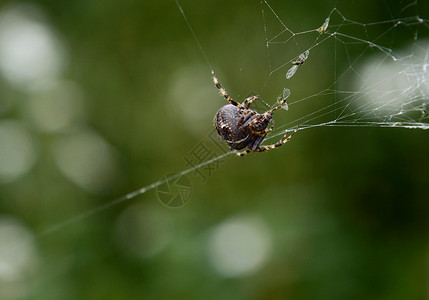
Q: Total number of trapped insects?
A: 3